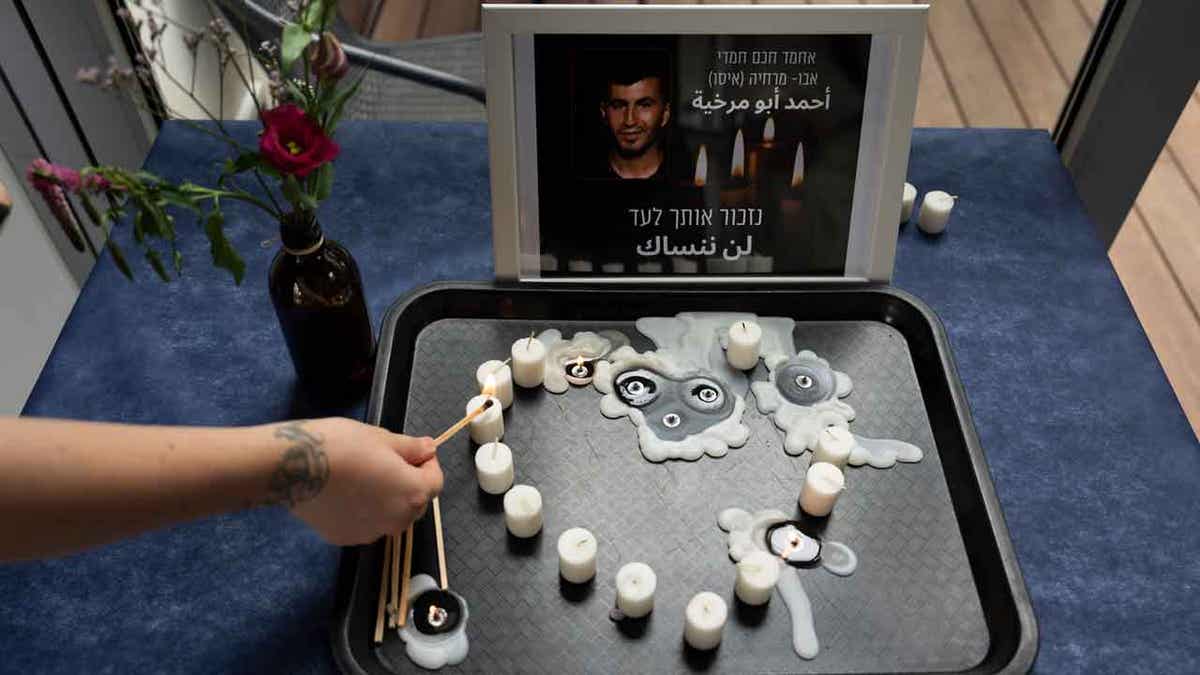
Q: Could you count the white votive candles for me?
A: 14